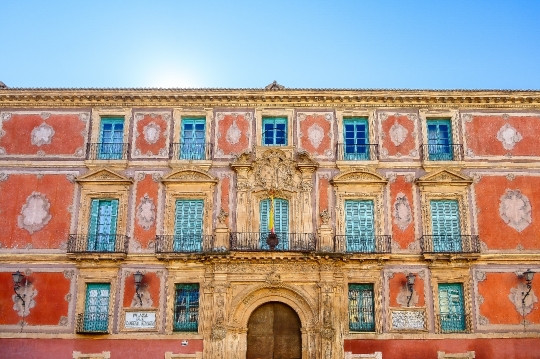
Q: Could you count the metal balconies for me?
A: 11